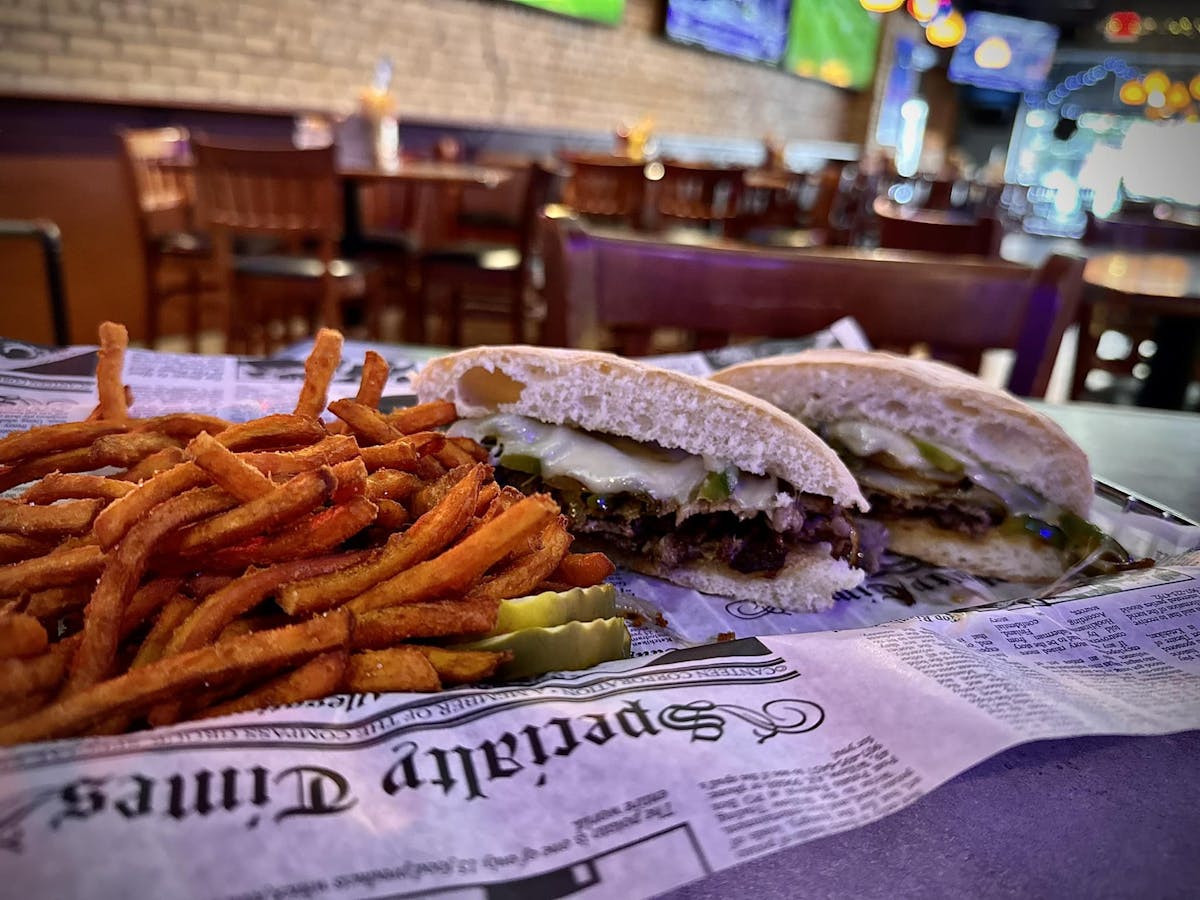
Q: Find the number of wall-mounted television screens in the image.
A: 4